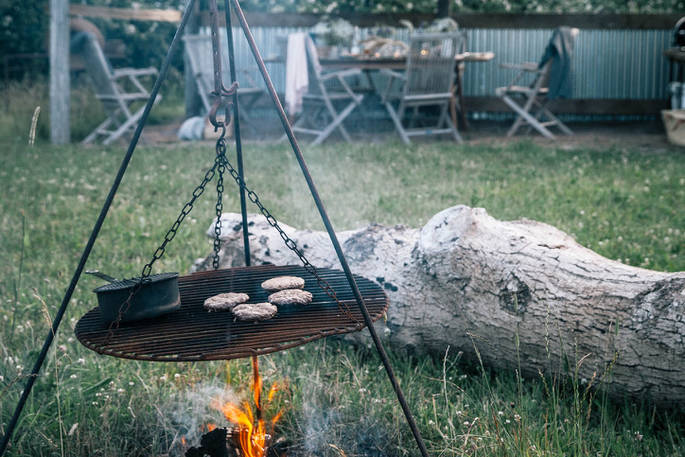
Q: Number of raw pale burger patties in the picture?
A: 4